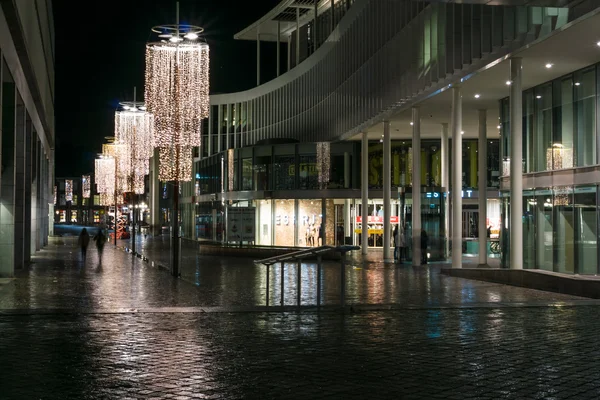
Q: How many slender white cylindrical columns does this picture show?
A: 7